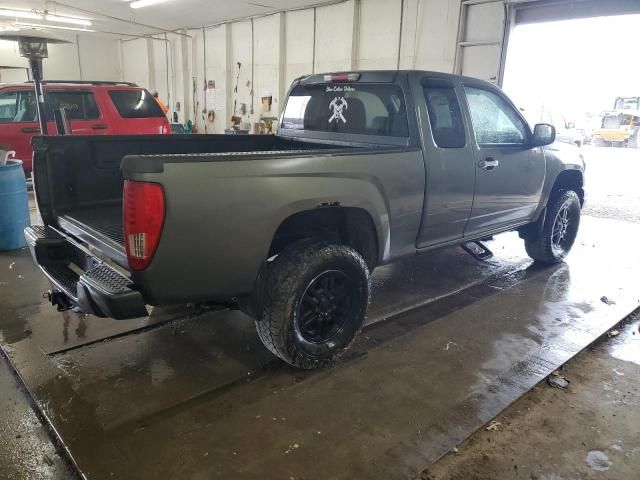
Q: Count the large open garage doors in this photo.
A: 1